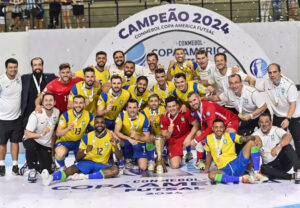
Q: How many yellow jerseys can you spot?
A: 13